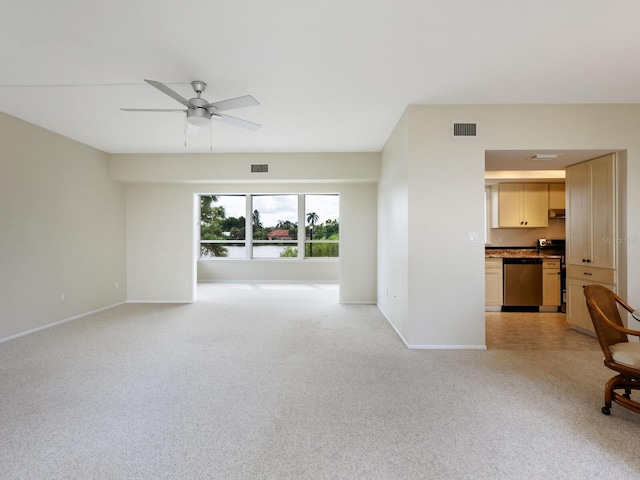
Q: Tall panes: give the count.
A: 3